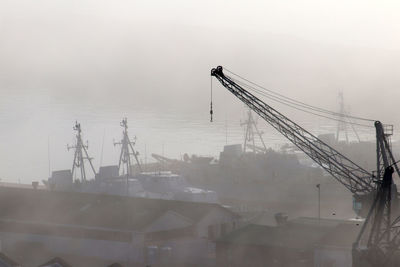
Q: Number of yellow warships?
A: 0